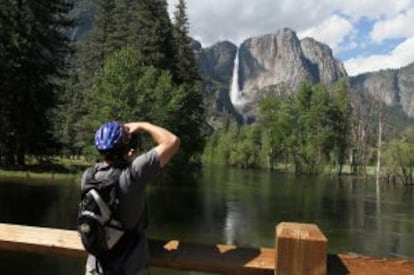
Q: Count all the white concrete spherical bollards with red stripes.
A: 0